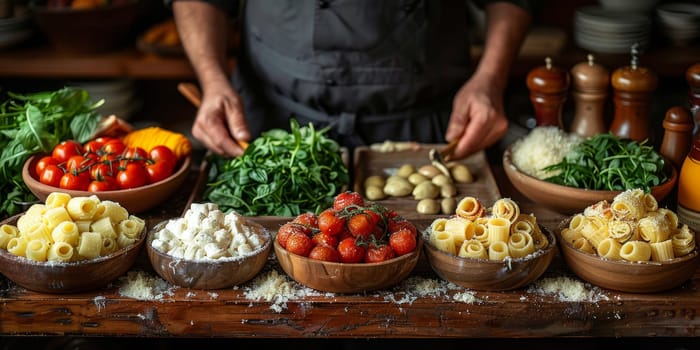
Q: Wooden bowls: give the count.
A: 7